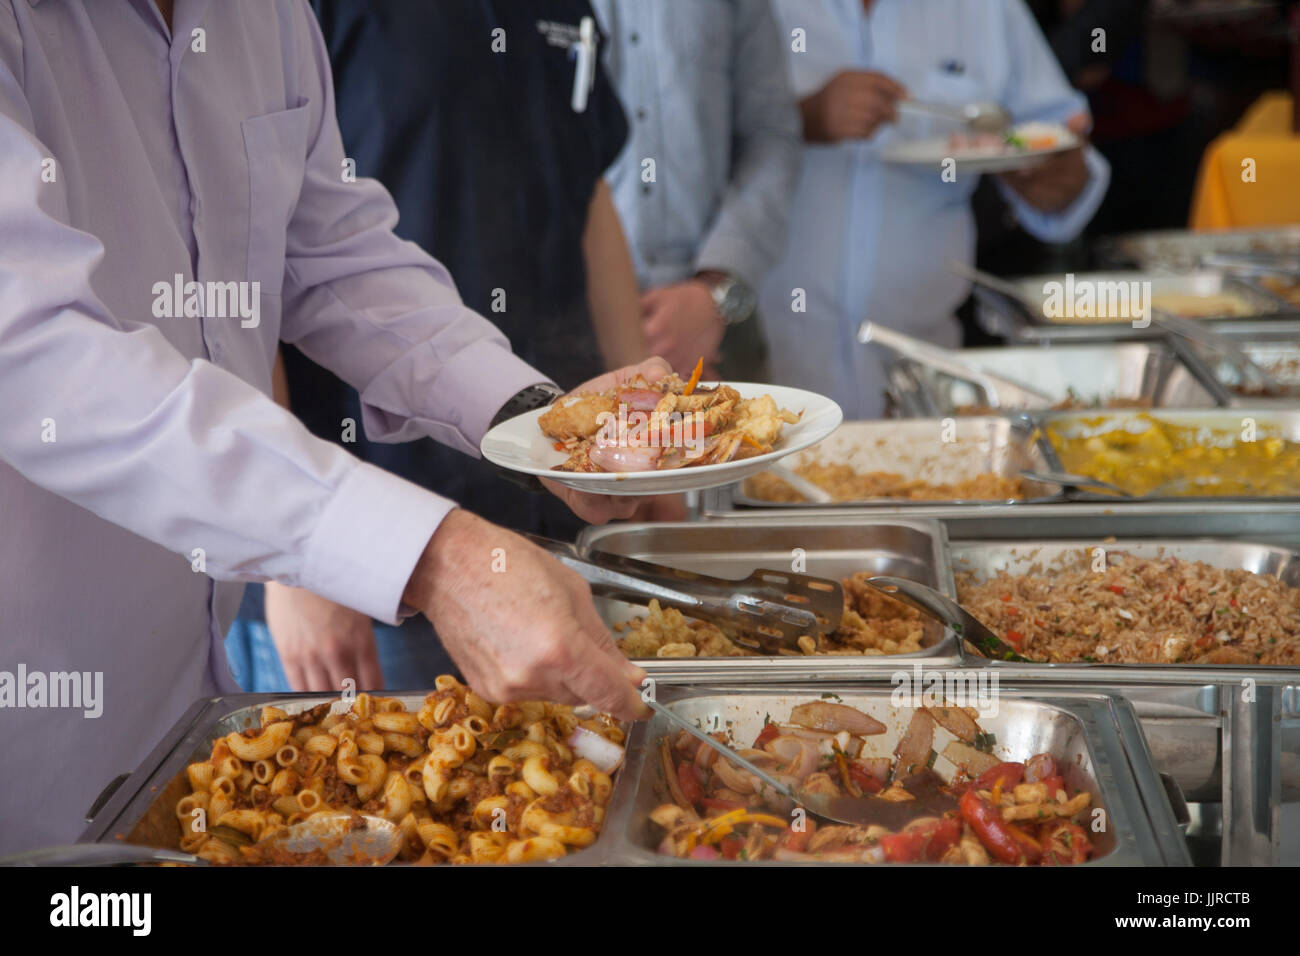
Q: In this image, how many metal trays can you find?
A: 11